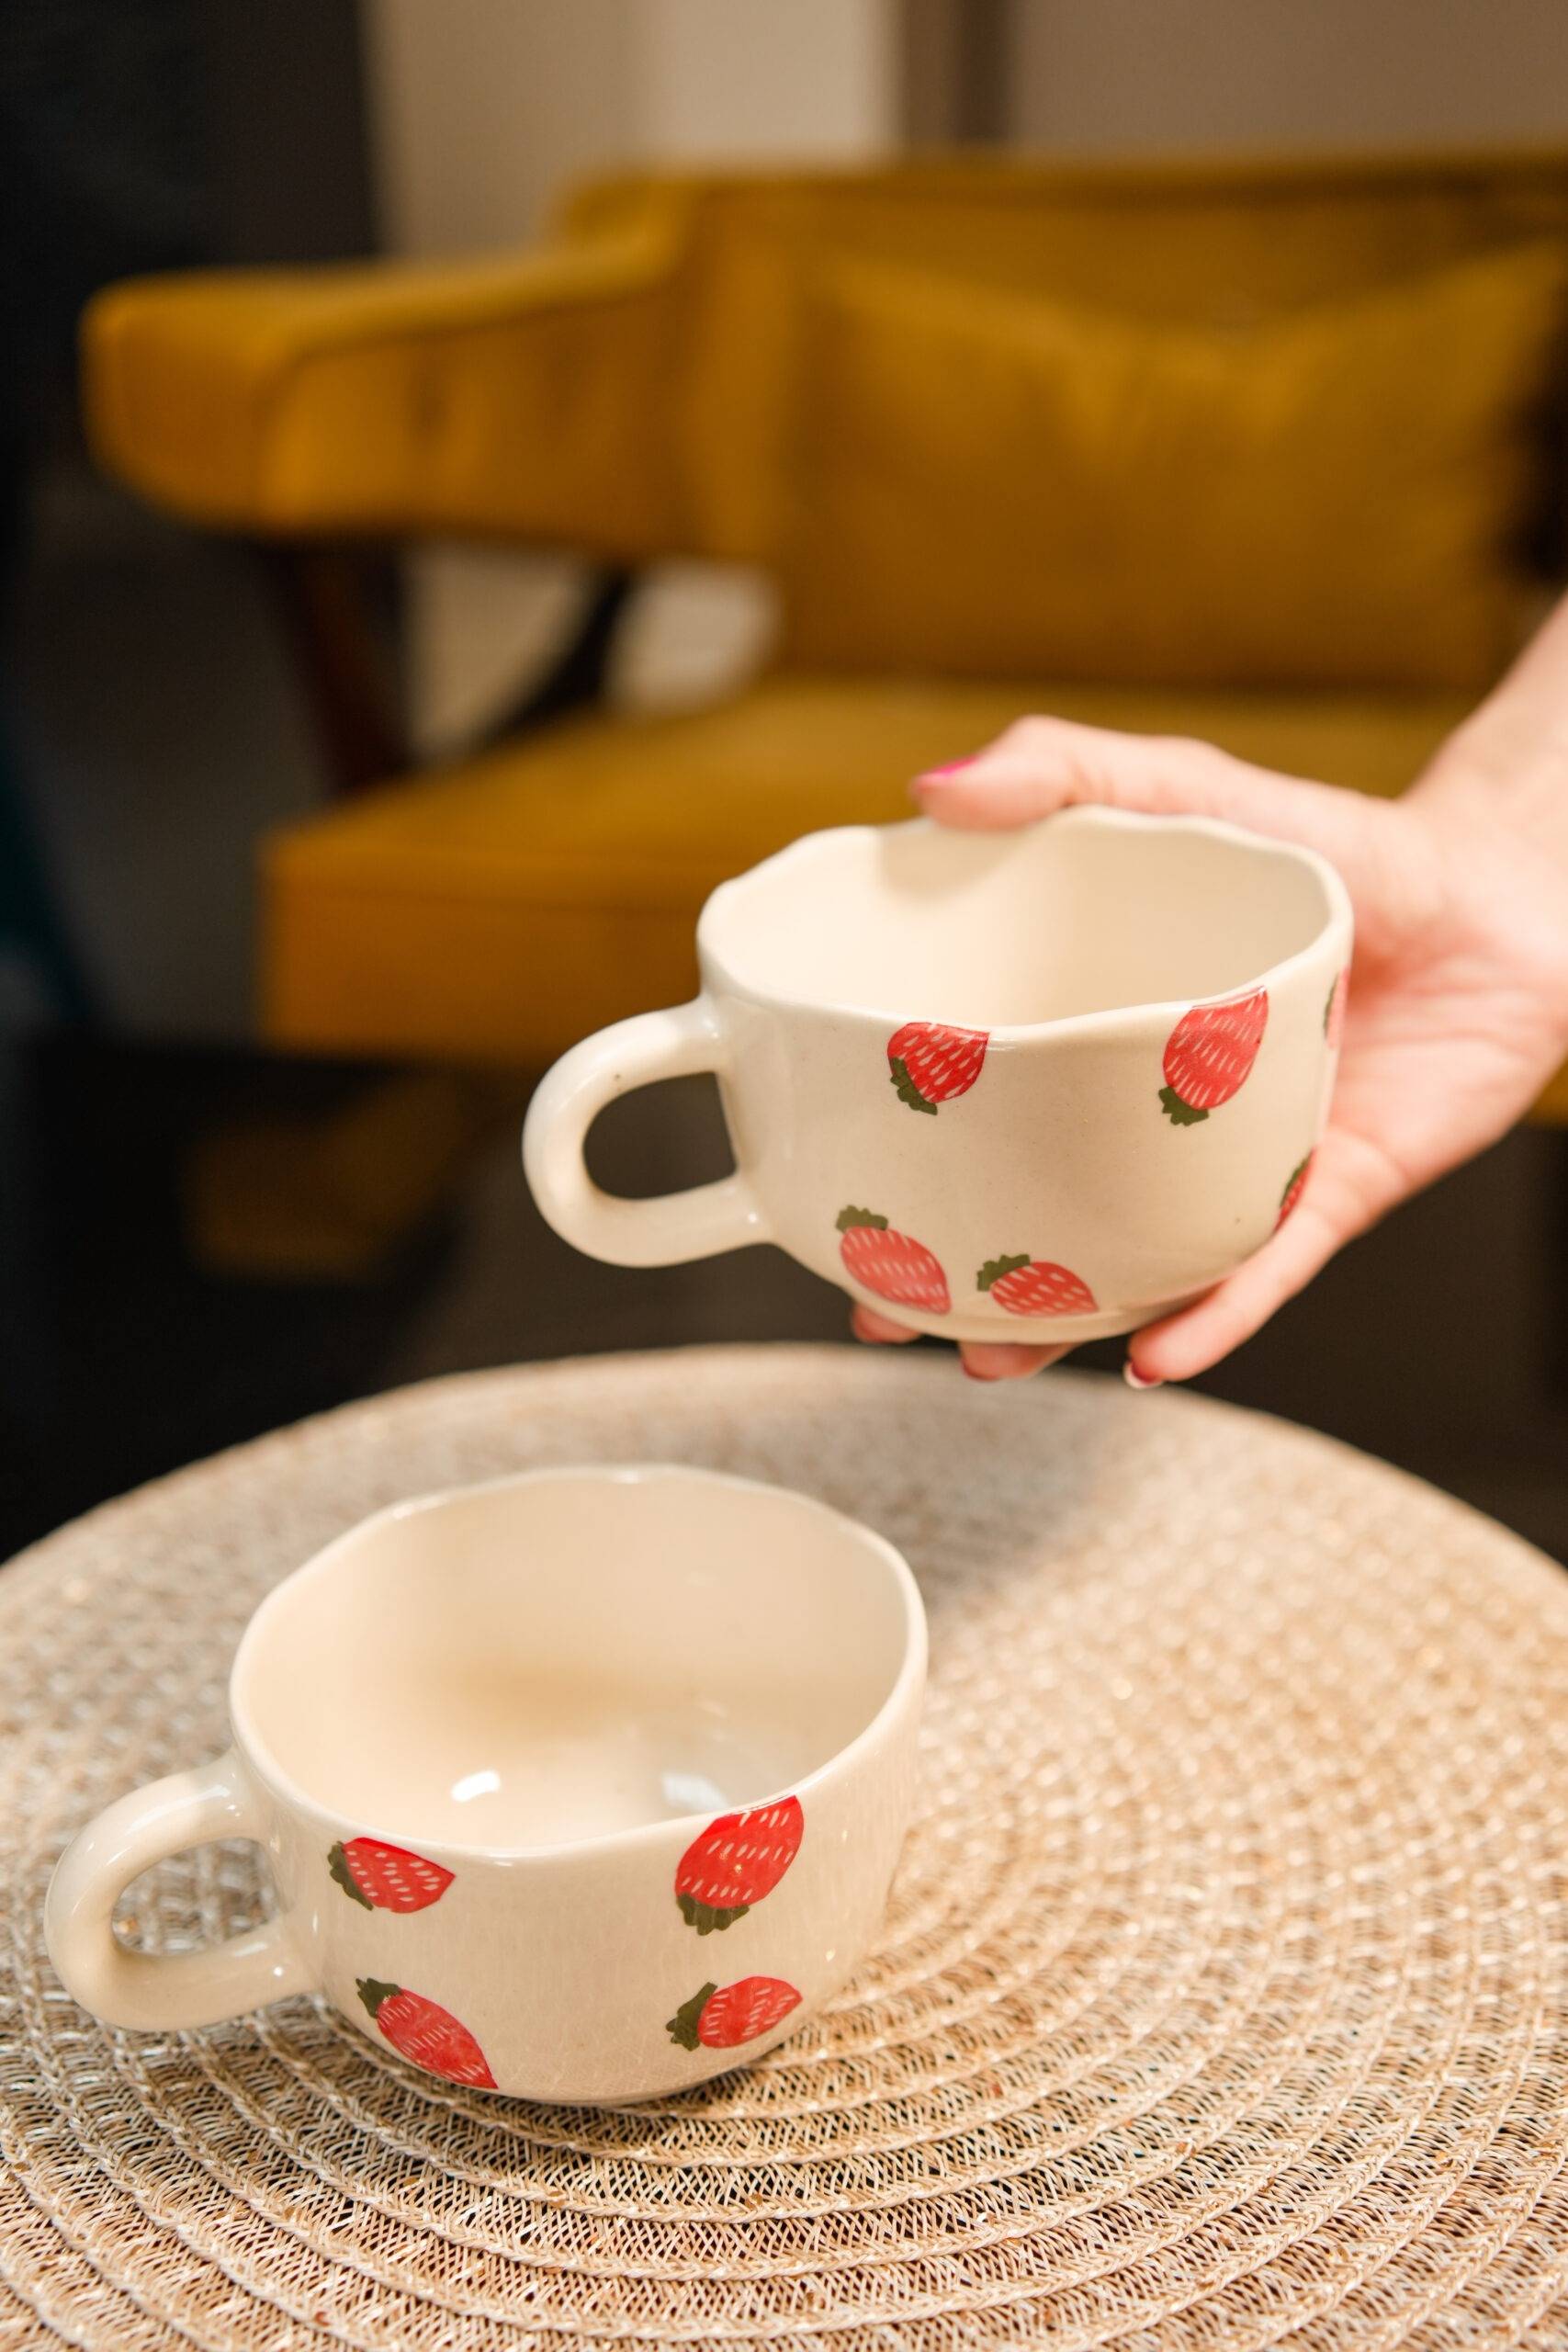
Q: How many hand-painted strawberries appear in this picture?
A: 10